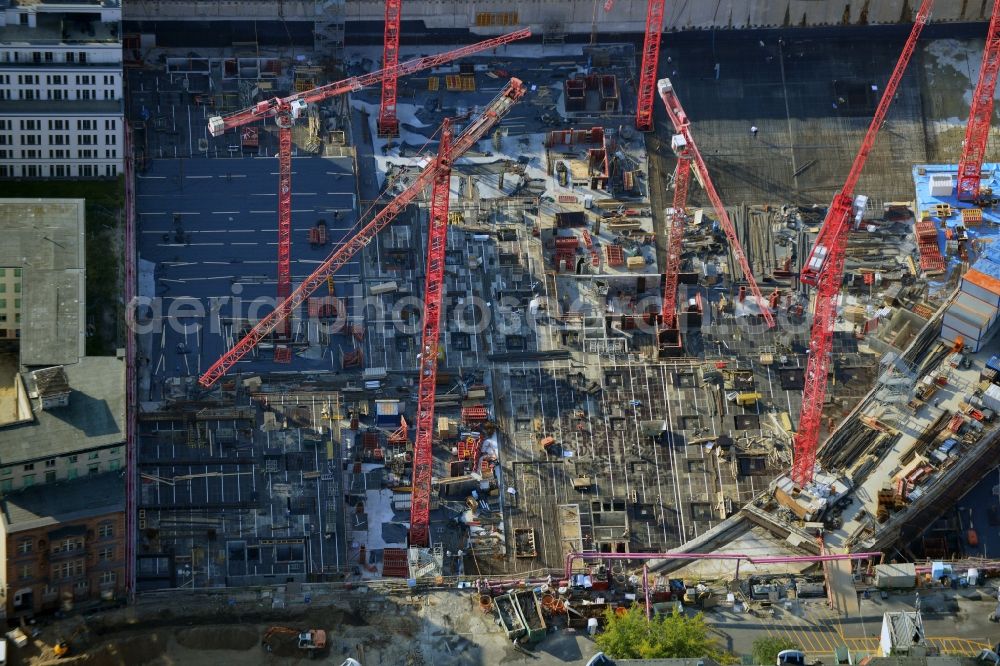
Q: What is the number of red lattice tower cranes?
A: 7